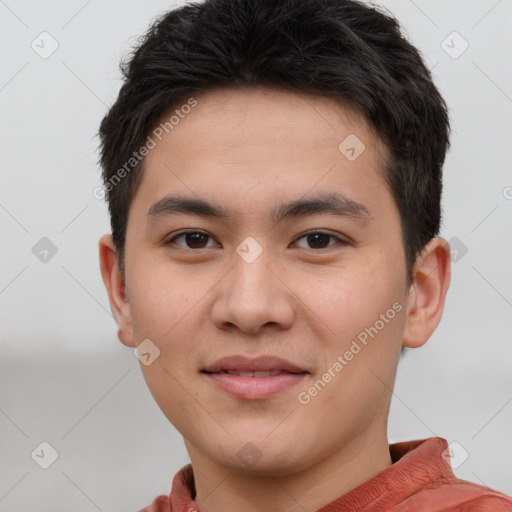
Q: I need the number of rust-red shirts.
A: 1